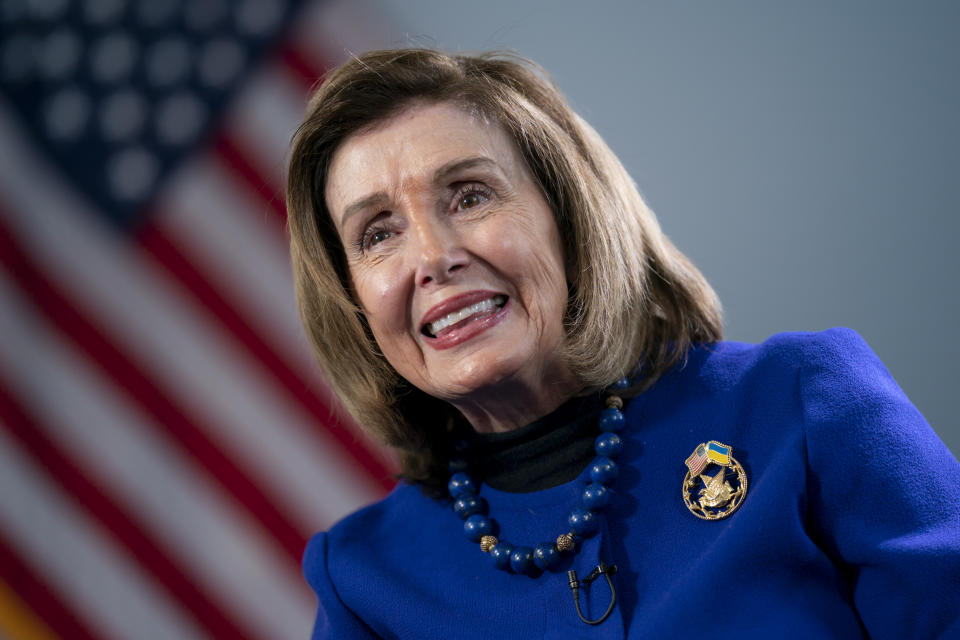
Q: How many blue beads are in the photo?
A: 14